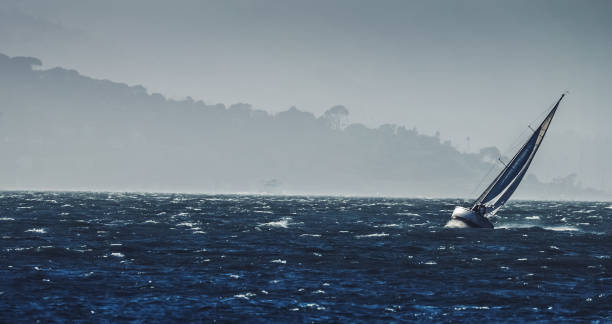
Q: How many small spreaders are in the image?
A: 2